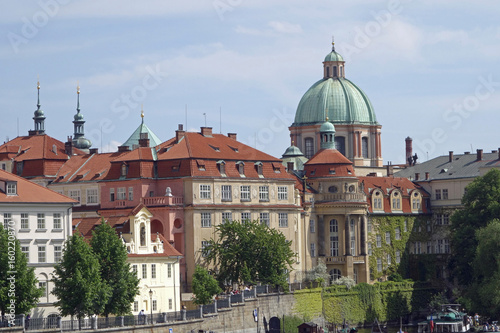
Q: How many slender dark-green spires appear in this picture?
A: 2